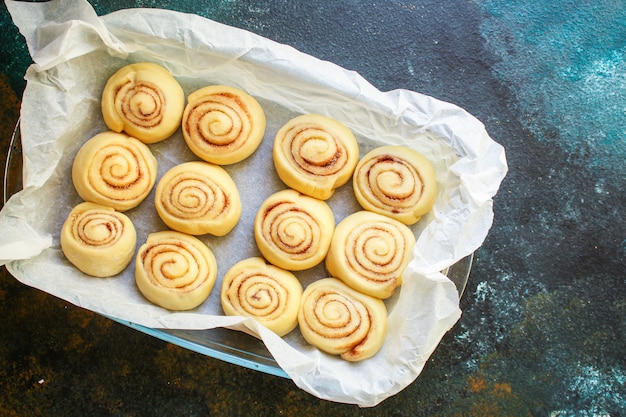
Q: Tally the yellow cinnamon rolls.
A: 12